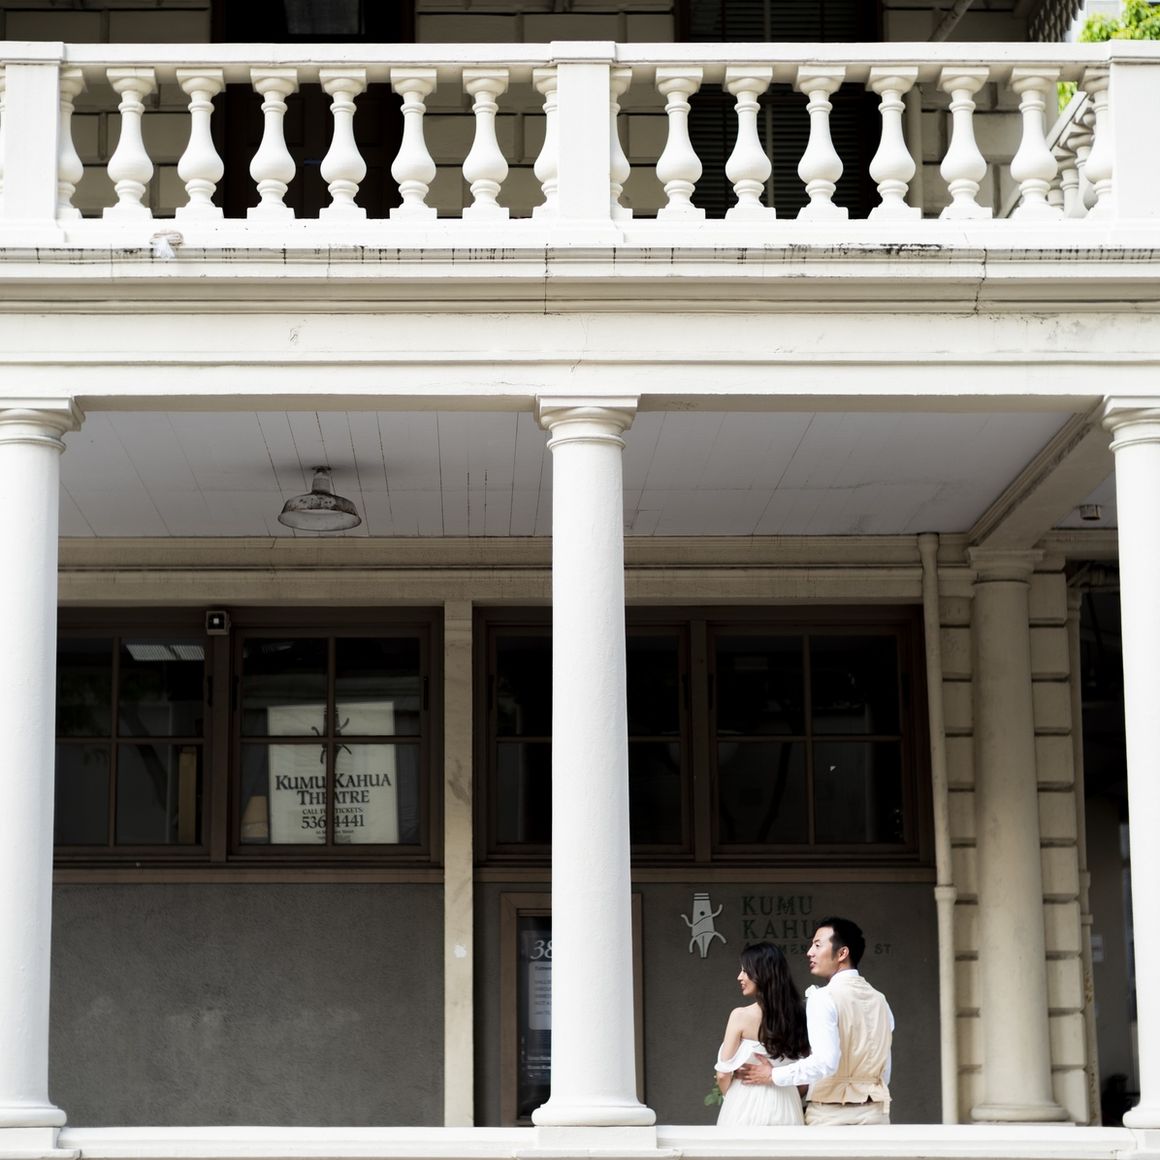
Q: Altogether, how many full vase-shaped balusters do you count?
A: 12